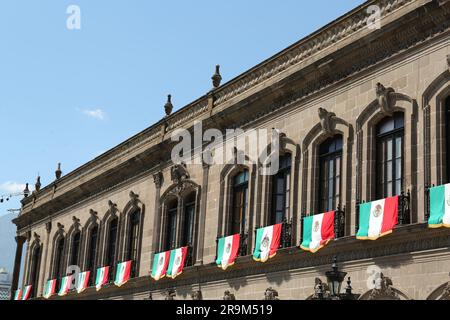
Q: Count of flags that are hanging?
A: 14